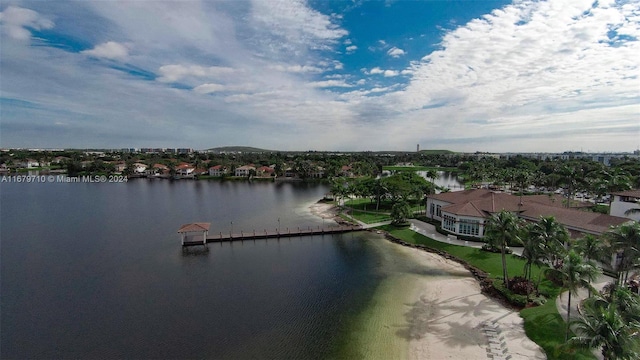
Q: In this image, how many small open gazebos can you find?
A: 1